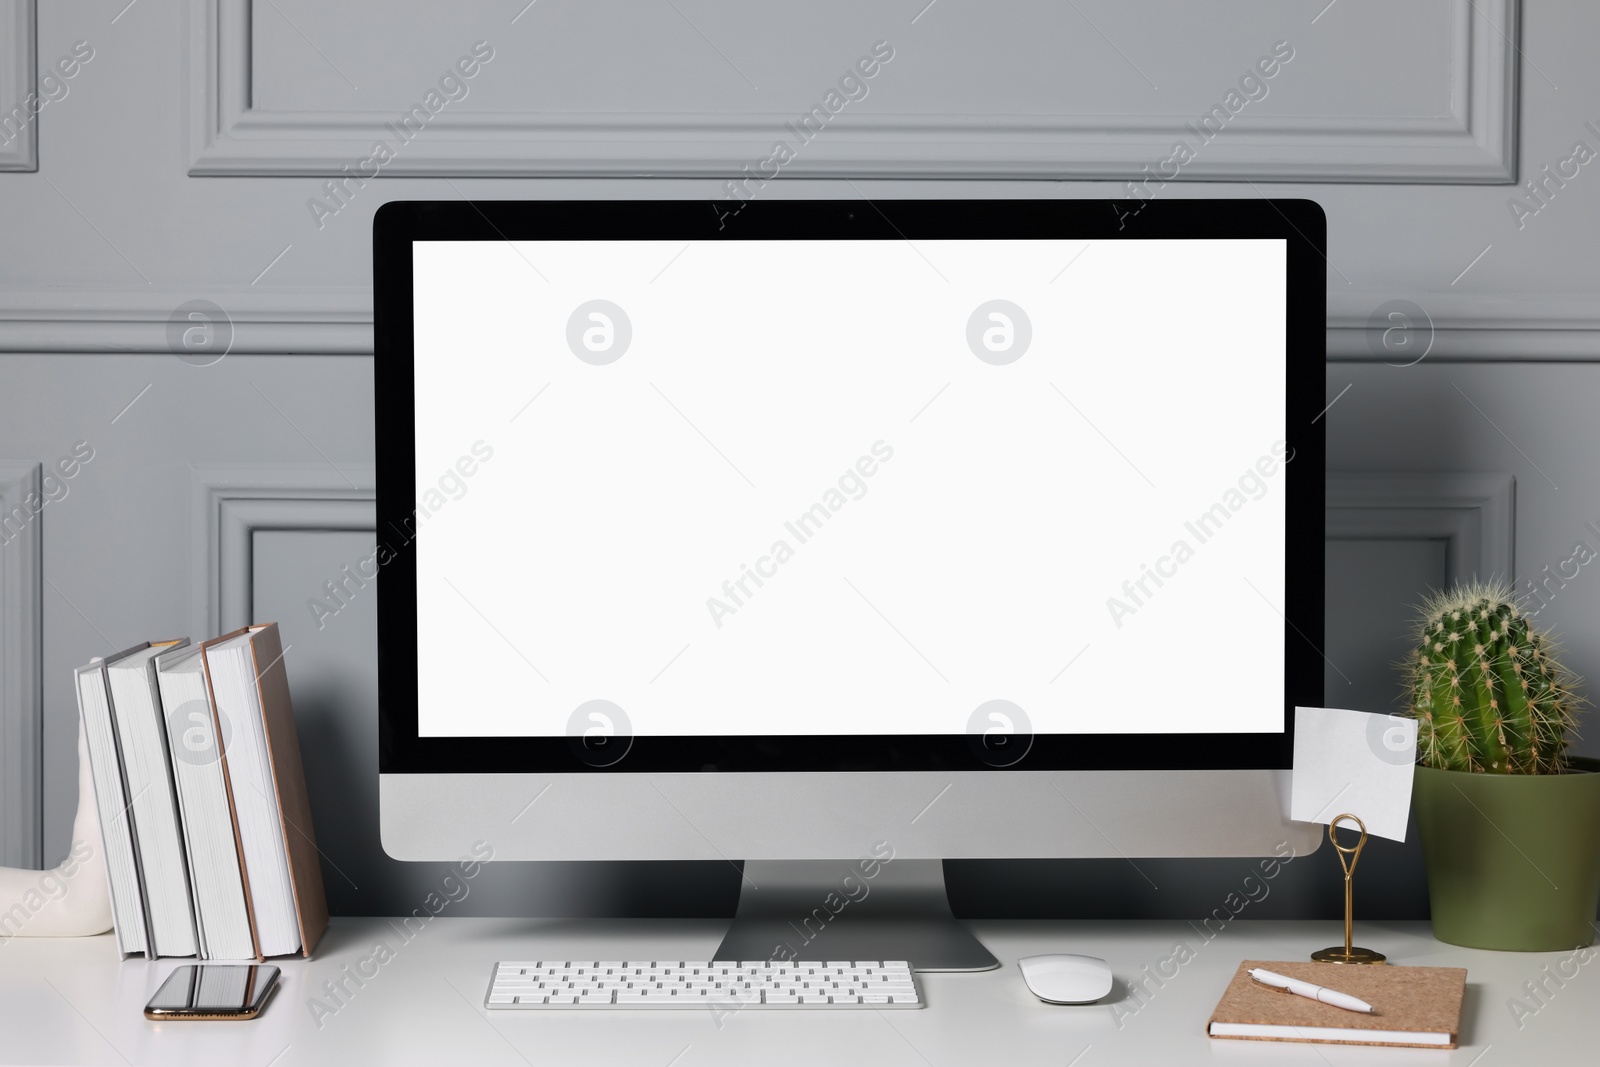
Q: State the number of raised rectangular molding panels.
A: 4